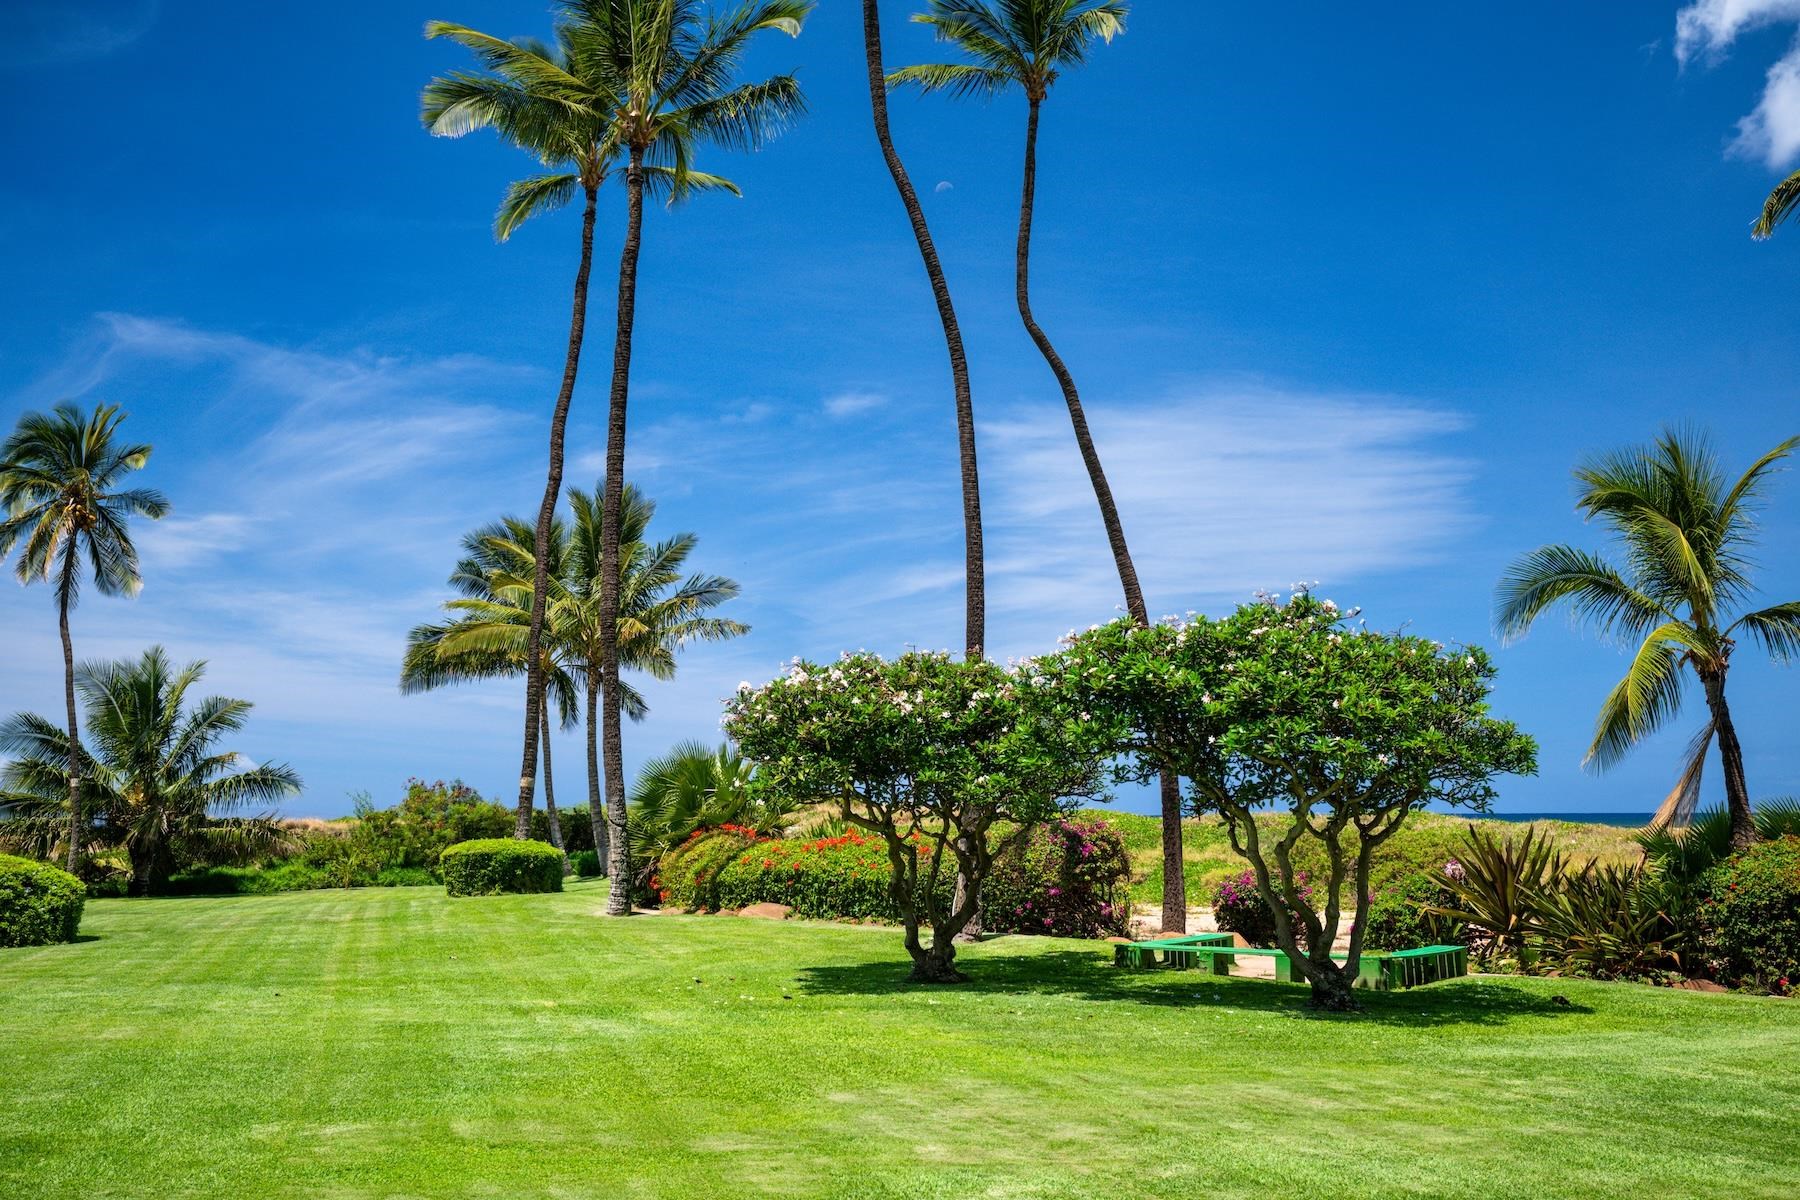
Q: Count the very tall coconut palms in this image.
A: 4